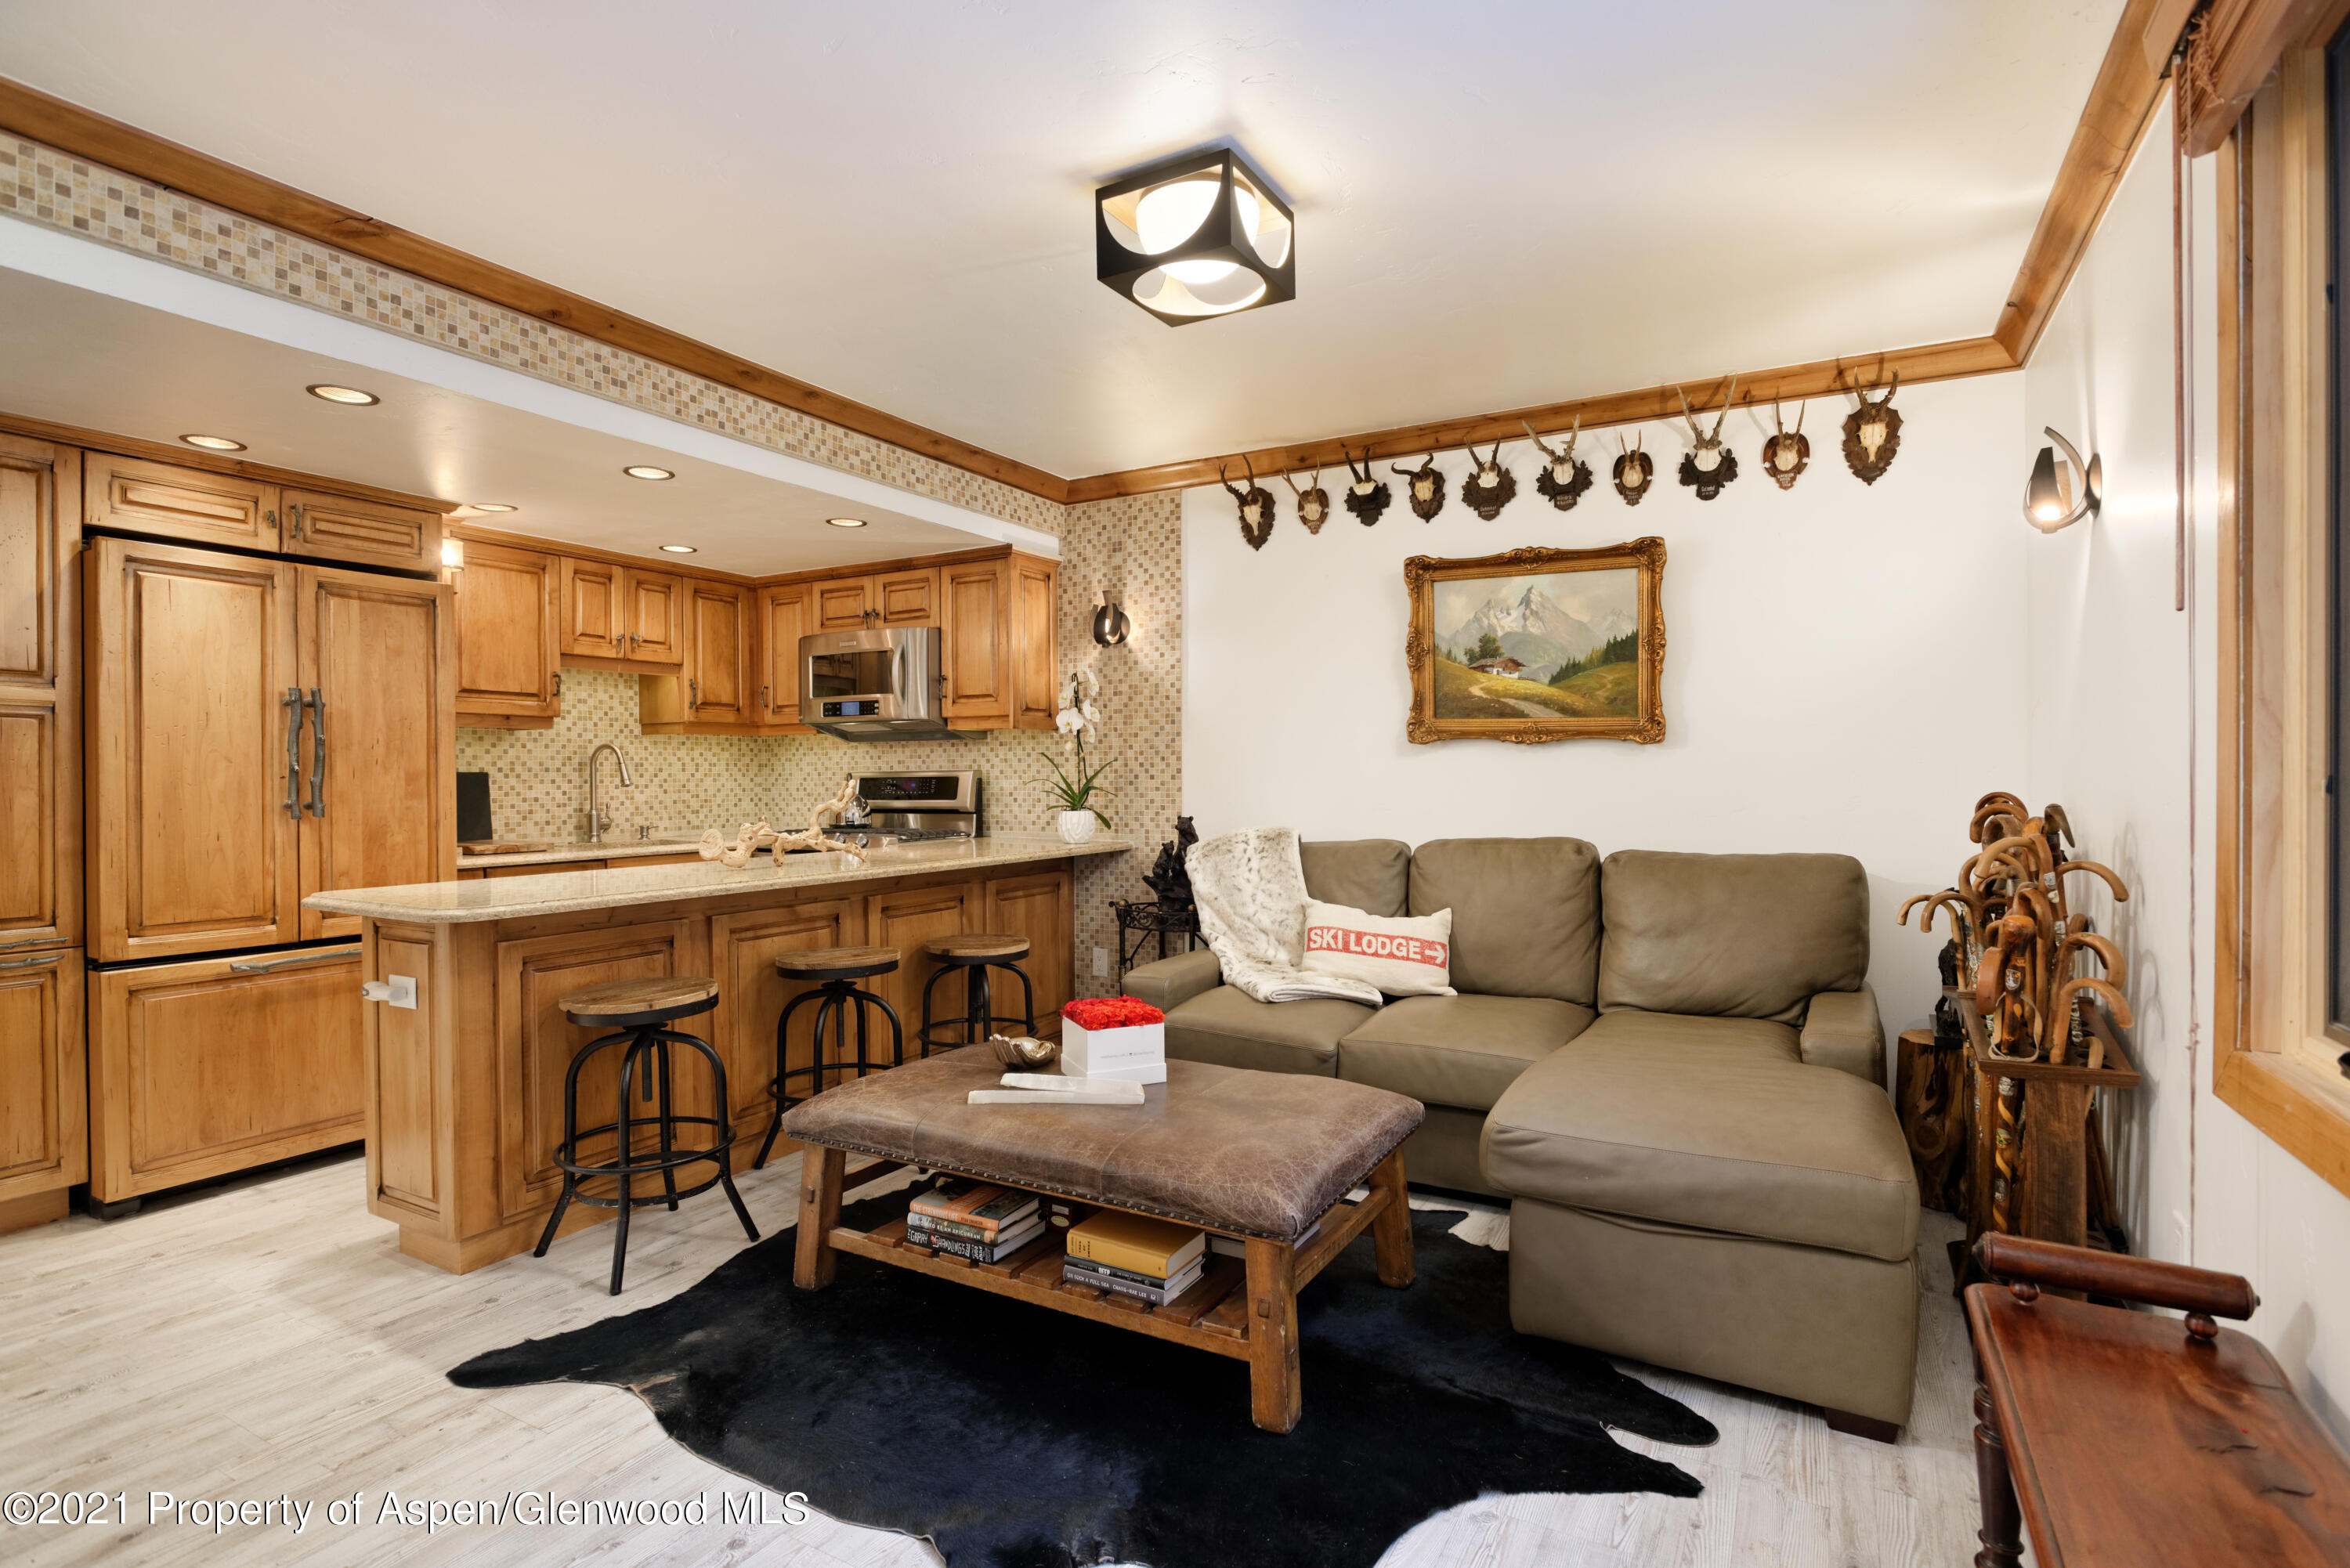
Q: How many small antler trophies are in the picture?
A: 10